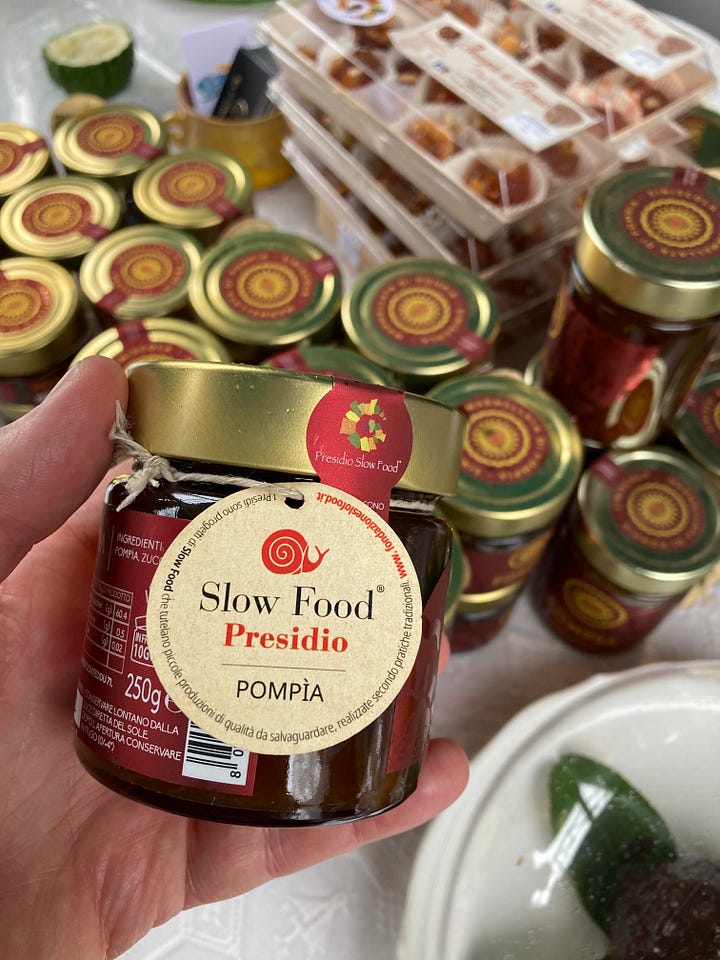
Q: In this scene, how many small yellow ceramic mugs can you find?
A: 1